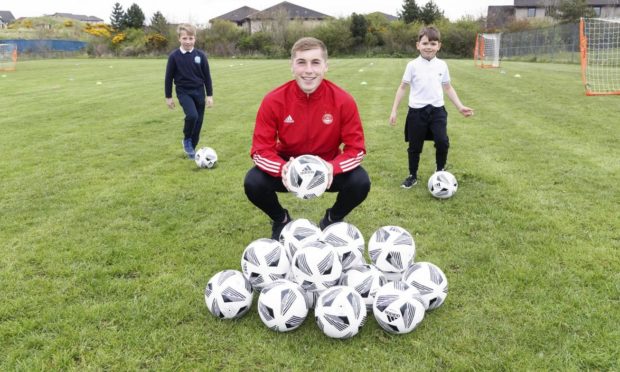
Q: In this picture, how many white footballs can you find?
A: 14